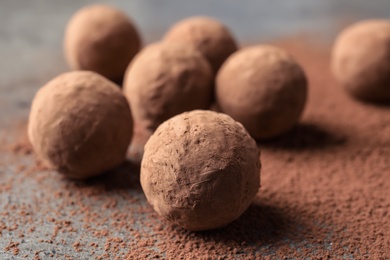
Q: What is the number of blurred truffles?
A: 6